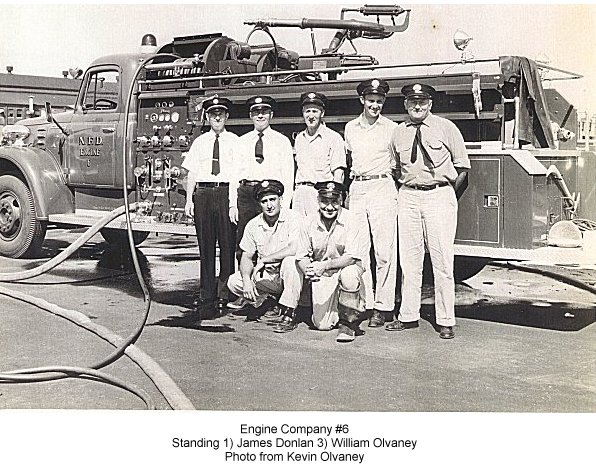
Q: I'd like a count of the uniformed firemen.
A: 7